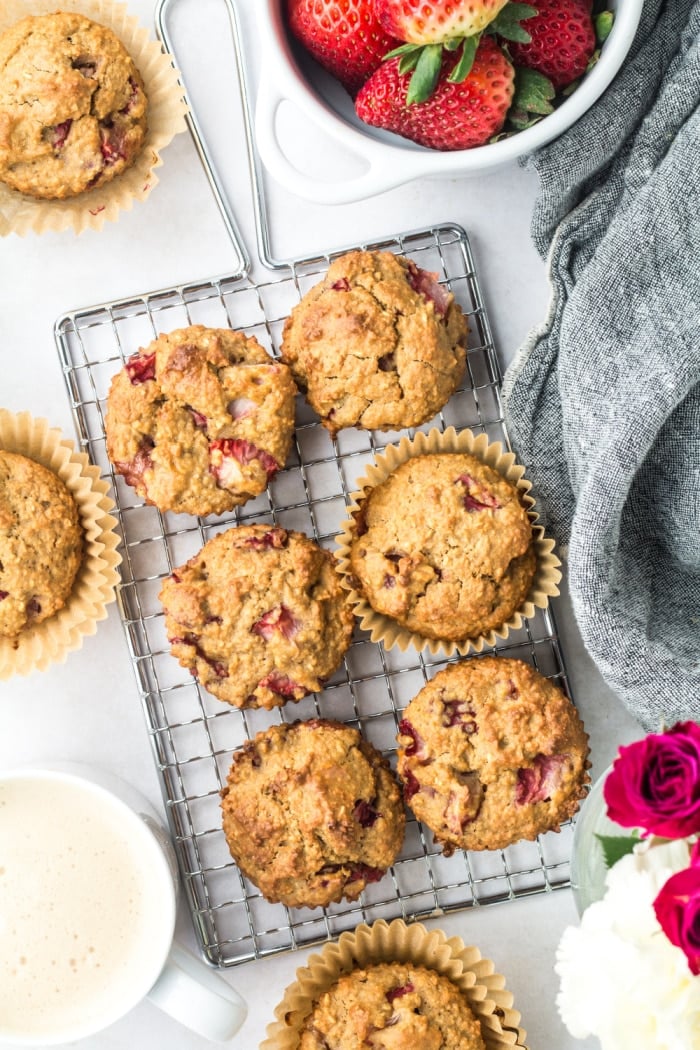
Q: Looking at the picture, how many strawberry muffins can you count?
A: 9